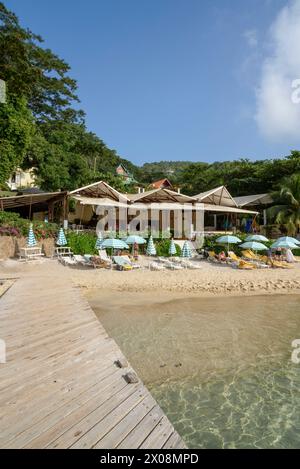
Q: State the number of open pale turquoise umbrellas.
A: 7